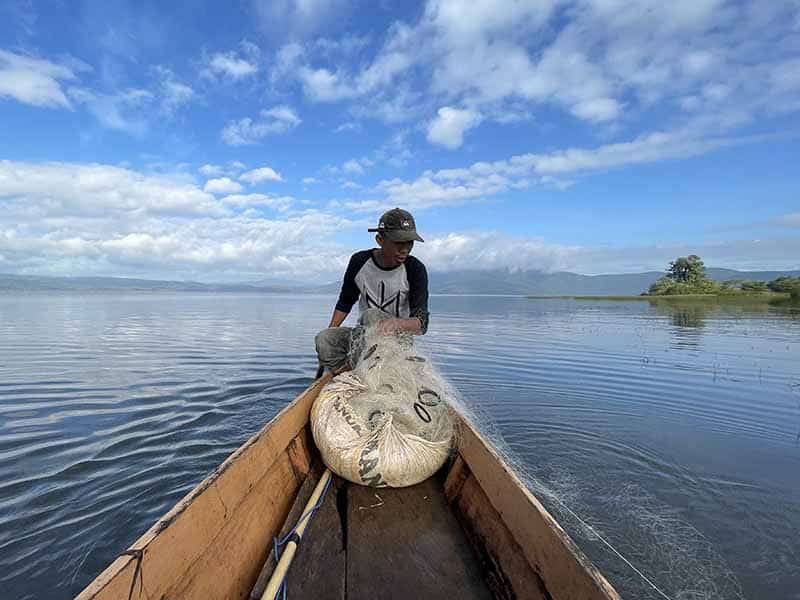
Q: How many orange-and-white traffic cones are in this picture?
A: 0